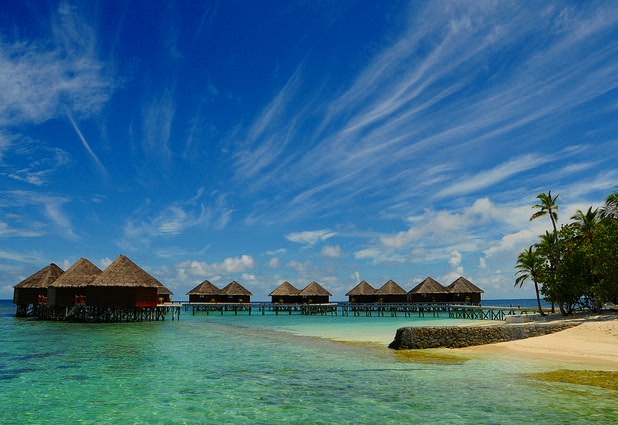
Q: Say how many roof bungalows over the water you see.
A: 11